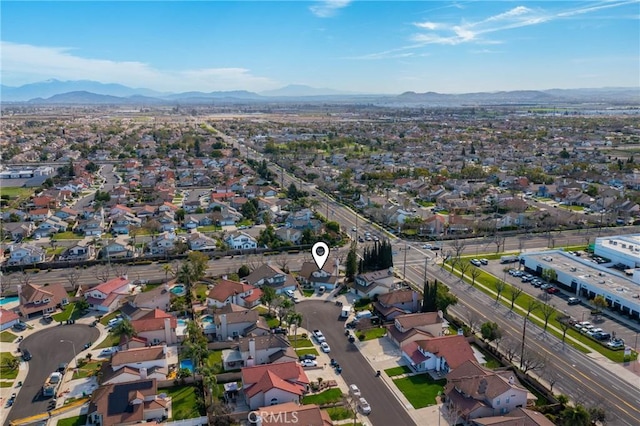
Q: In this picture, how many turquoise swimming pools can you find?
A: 5